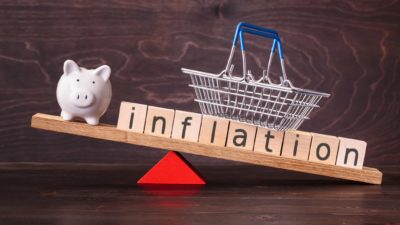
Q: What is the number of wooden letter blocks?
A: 9